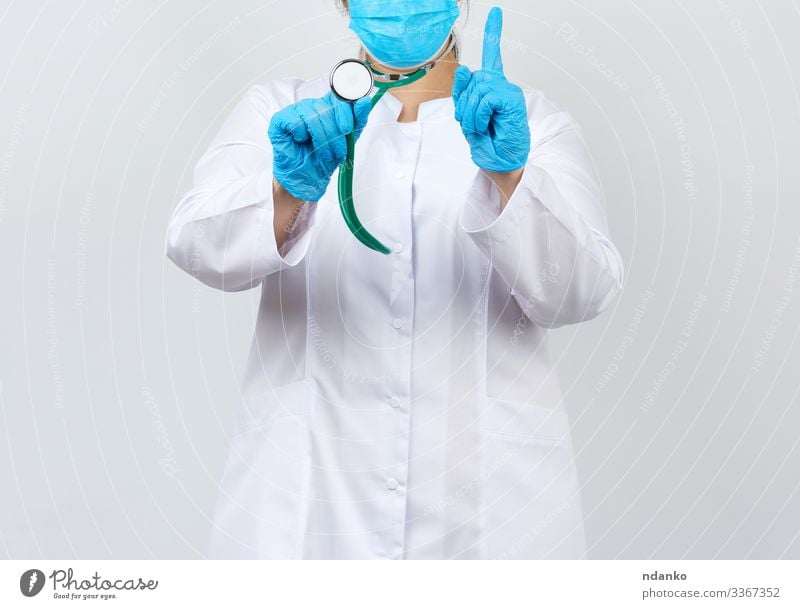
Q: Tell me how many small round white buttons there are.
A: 5